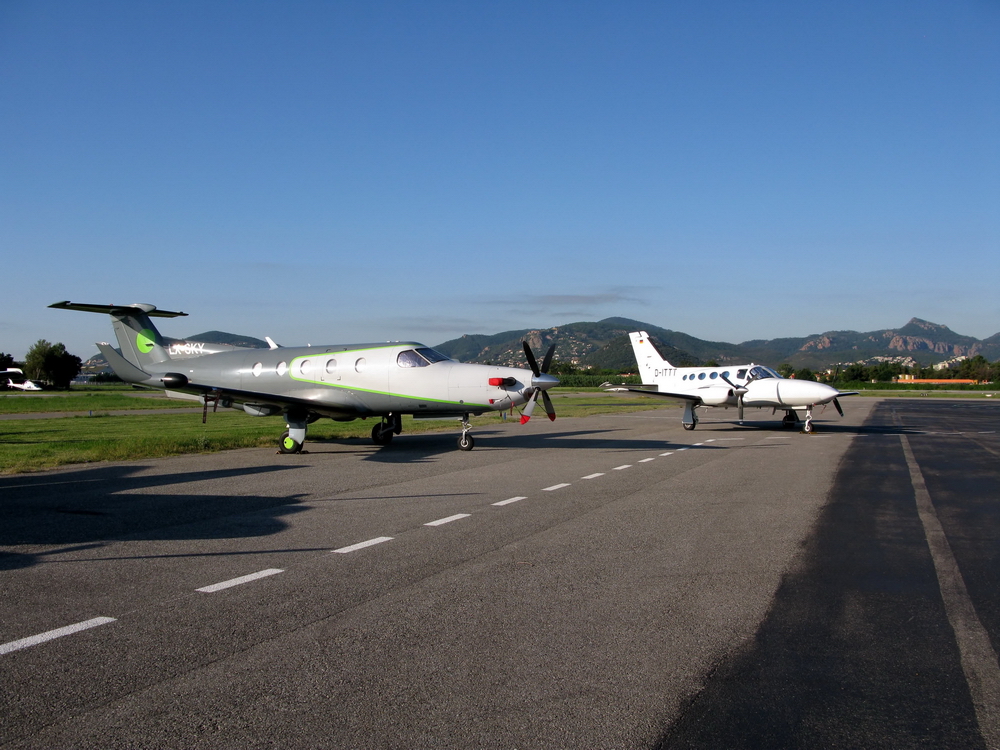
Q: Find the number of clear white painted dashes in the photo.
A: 13